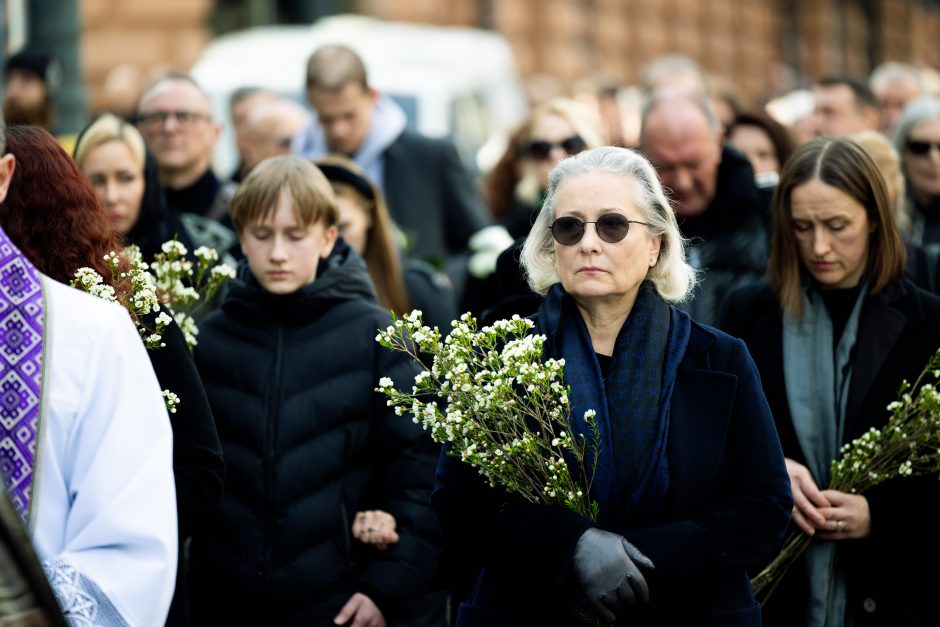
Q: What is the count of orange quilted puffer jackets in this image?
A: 0